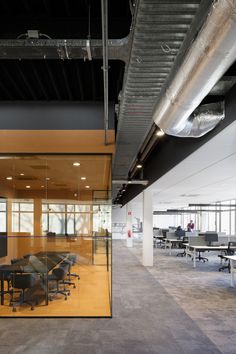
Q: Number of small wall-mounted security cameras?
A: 0